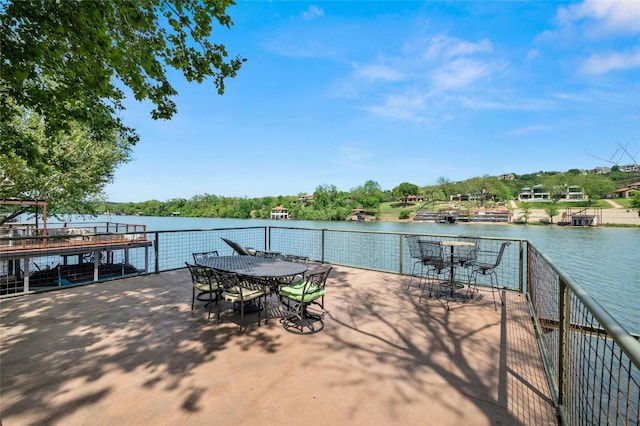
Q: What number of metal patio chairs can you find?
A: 10